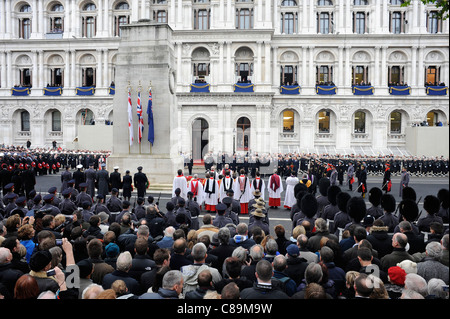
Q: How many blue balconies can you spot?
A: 11